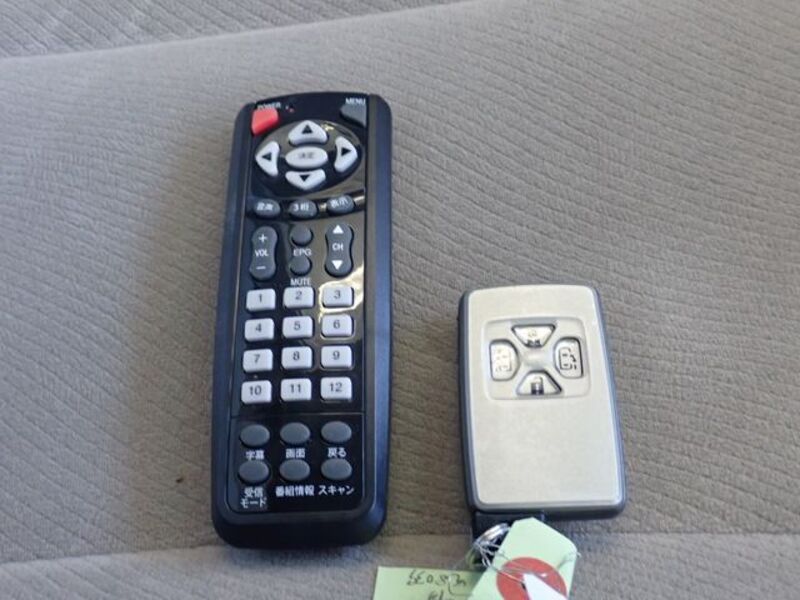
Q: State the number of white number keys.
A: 12